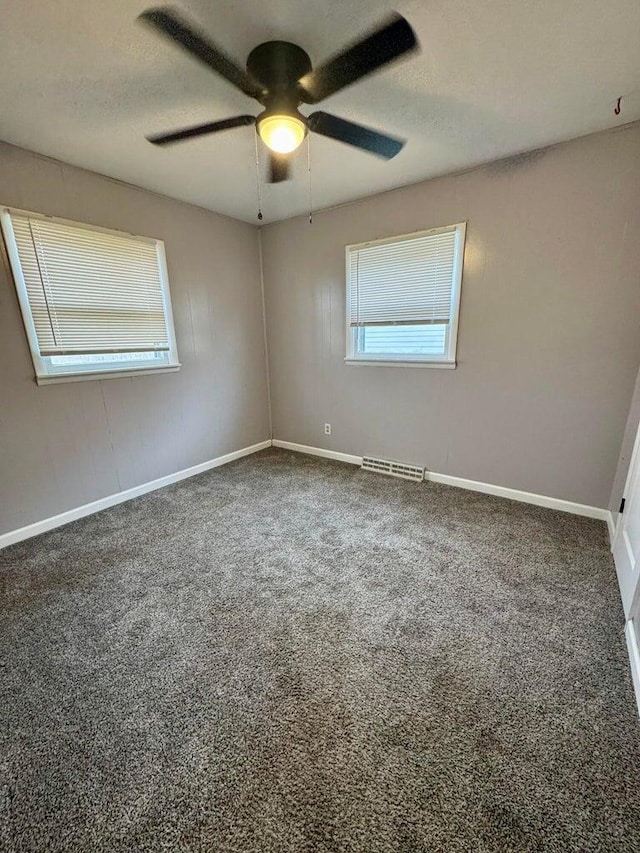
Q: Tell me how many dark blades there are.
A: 5